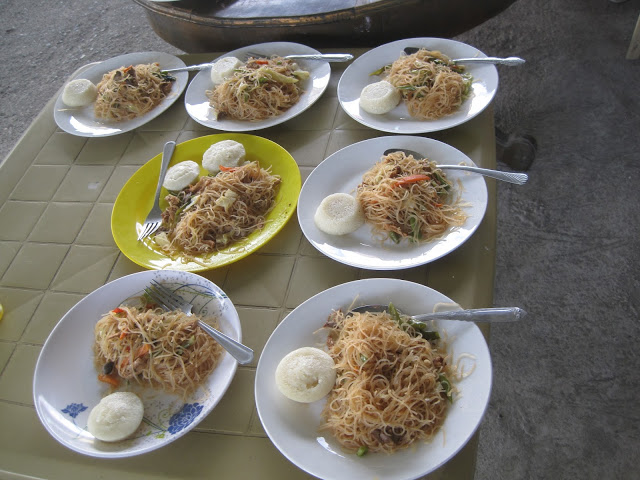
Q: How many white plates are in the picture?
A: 6